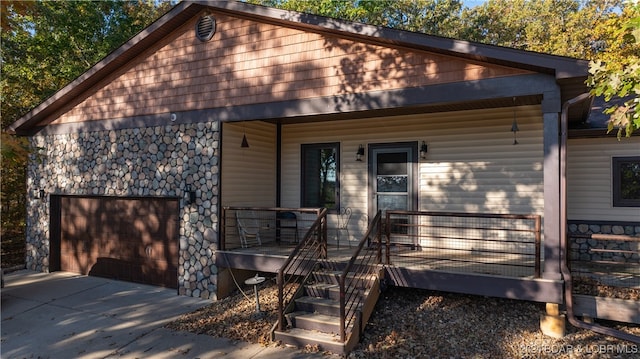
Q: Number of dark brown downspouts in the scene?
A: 1